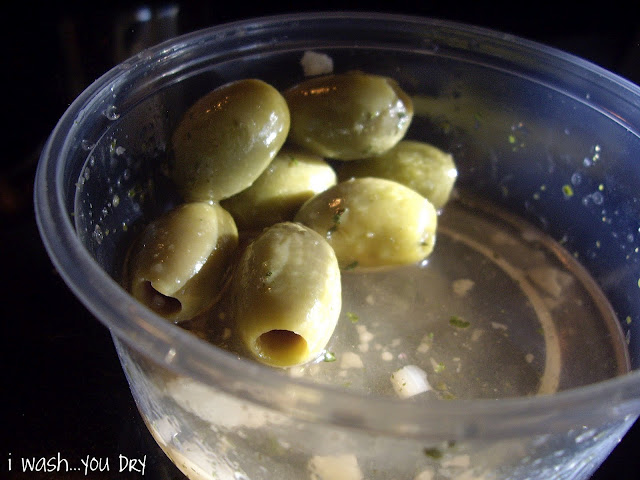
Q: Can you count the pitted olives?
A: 2